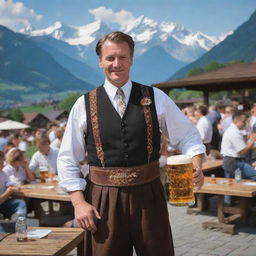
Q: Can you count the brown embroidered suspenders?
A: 2